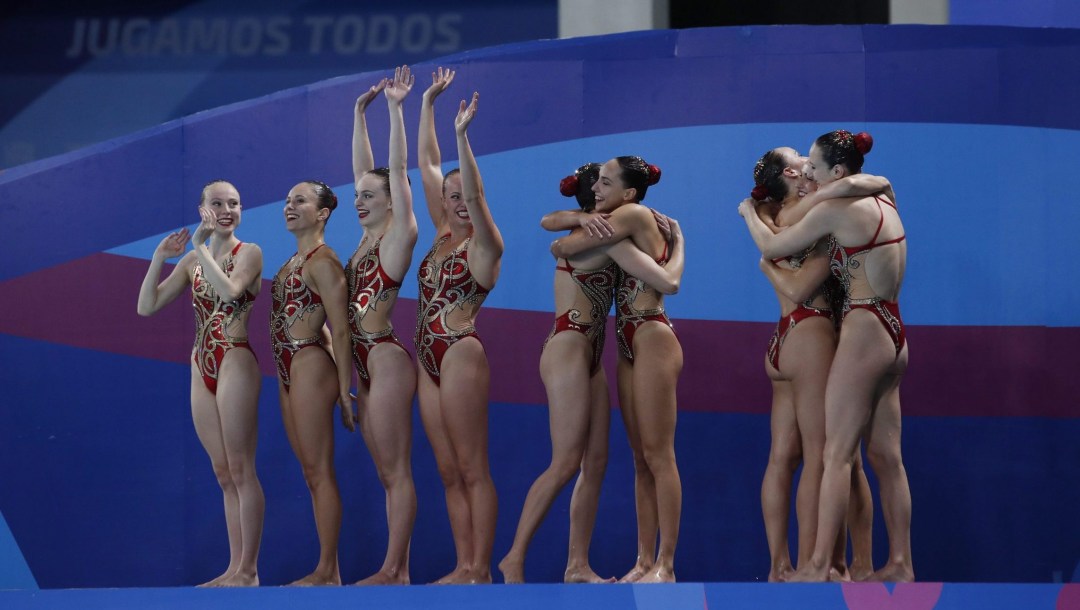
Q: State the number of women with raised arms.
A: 2